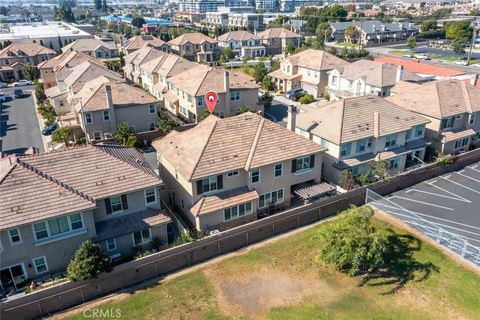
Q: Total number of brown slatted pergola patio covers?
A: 1